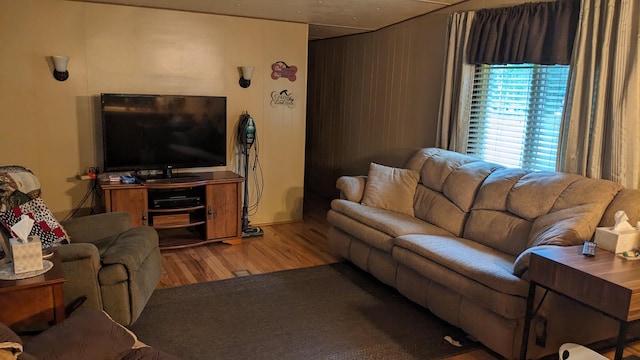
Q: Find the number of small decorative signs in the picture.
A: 2